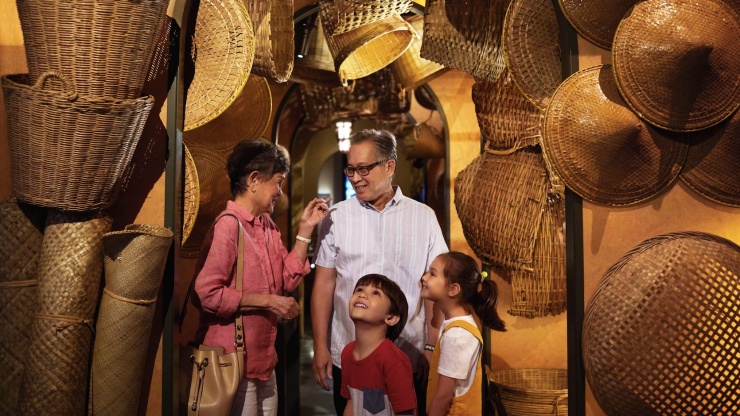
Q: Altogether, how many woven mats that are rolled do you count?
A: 3